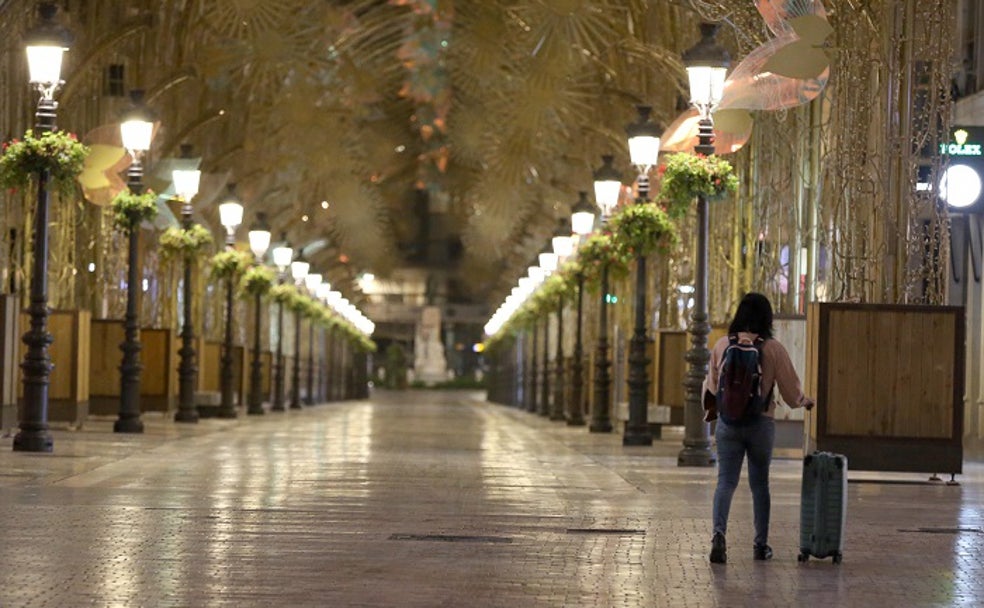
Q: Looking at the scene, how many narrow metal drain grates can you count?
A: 3